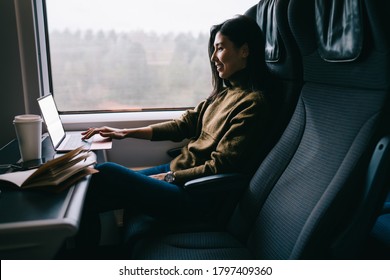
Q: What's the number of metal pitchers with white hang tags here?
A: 0